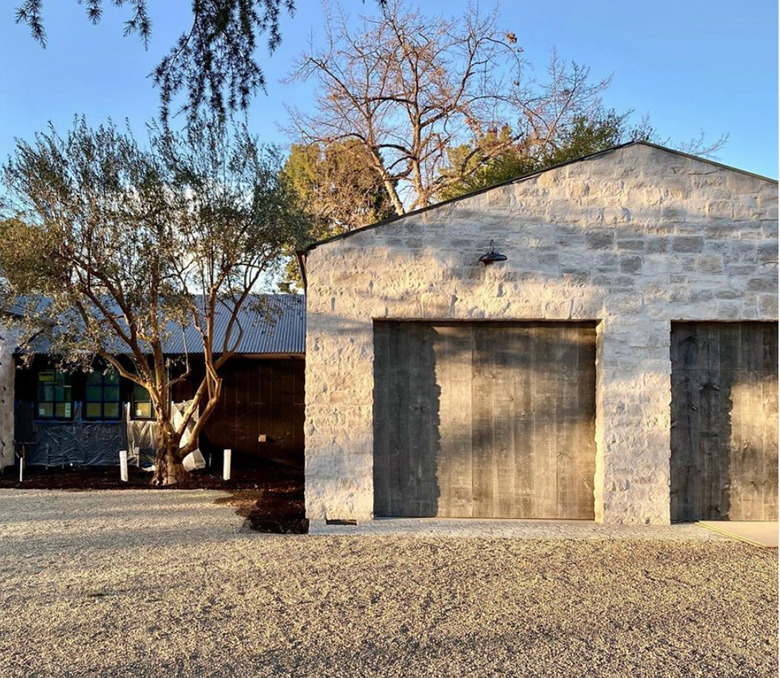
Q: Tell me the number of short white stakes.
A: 3